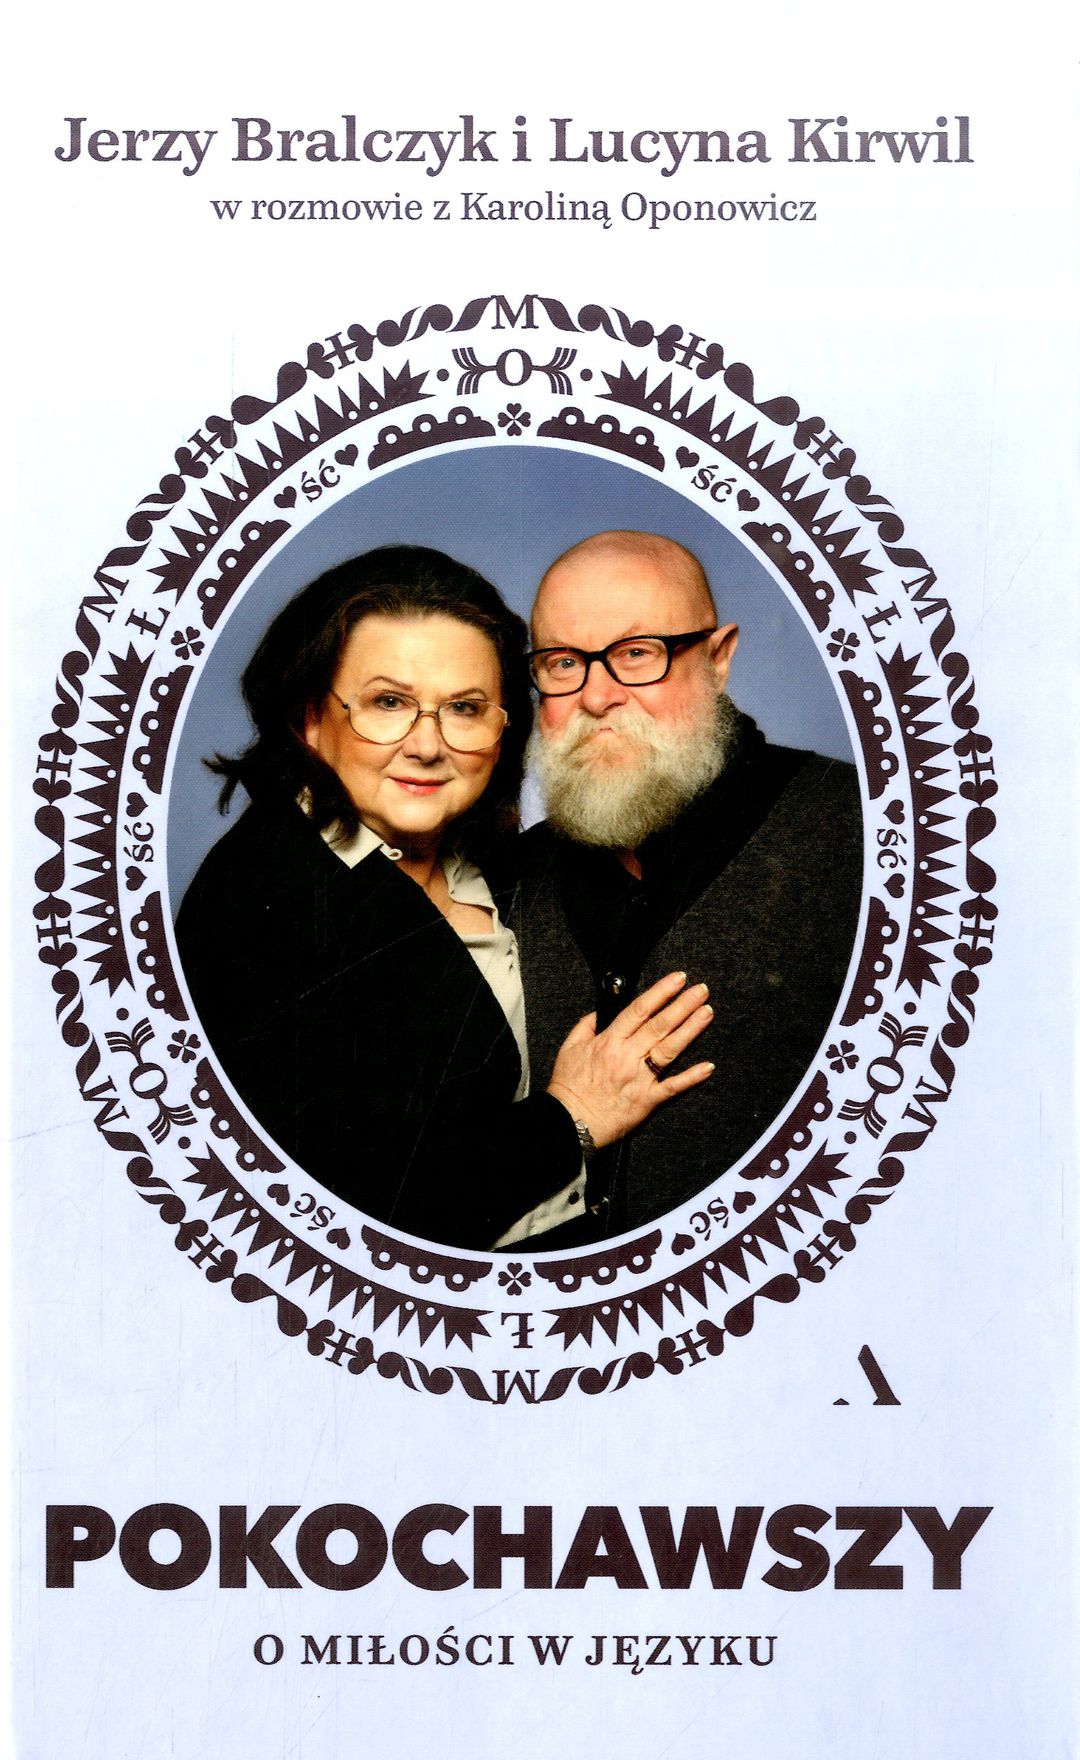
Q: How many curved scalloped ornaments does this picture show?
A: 12